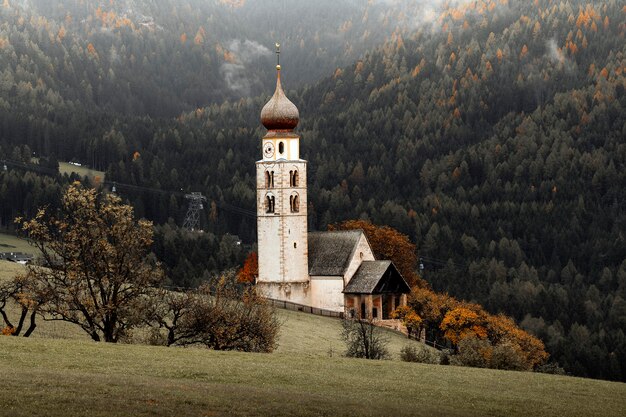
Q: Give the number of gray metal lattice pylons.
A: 1